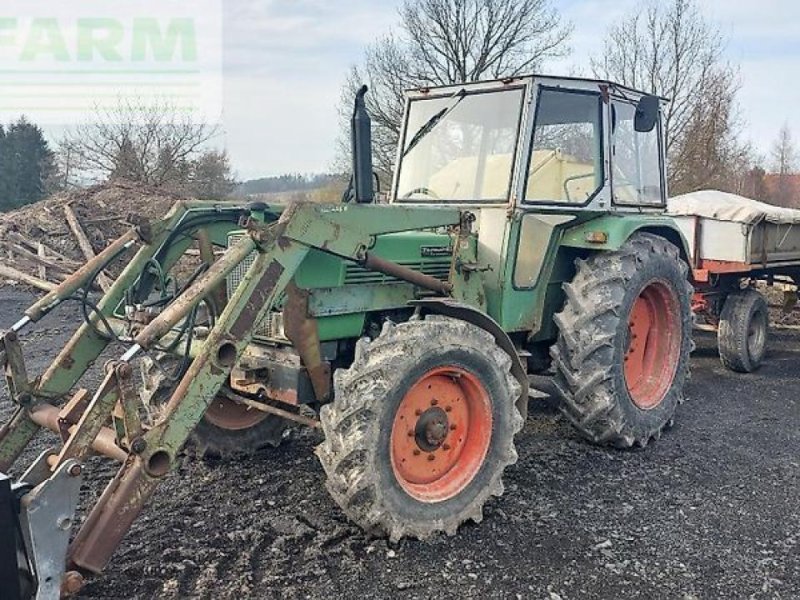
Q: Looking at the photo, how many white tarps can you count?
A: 1